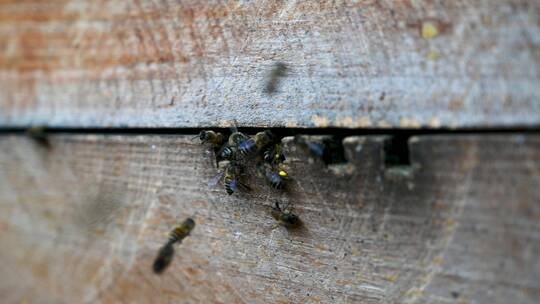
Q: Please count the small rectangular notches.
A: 2